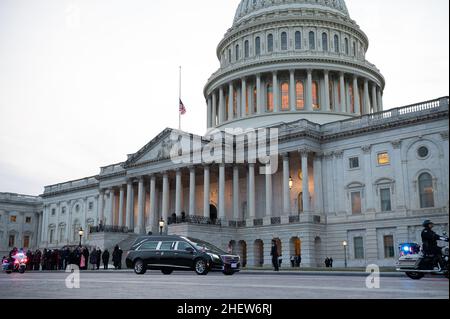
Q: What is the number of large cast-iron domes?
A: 1